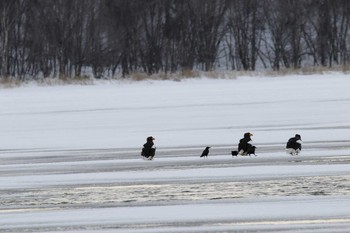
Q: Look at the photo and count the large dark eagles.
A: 3